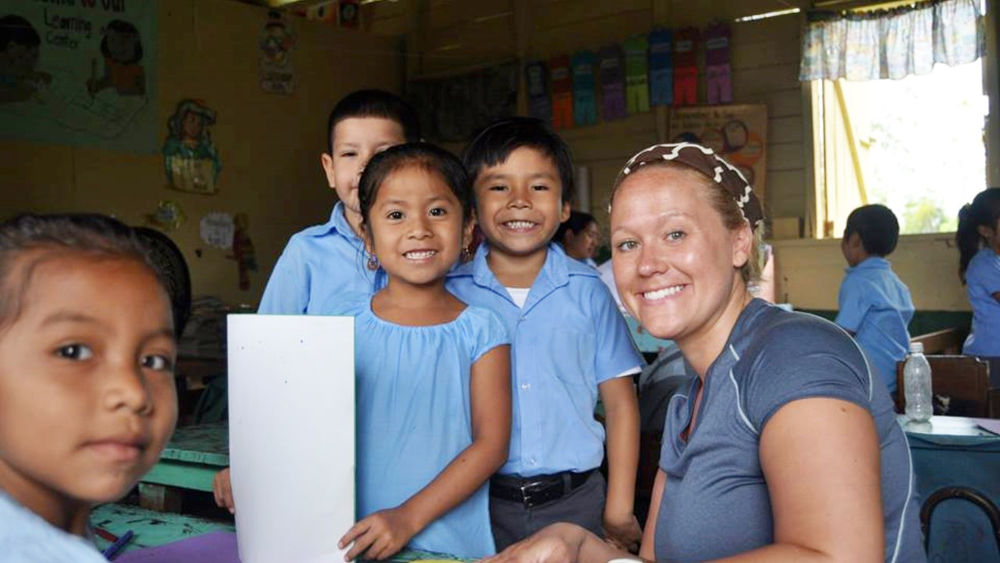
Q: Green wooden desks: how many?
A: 2